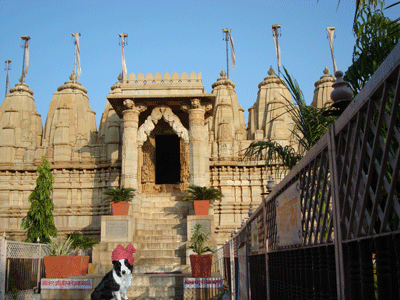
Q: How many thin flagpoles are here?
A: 7